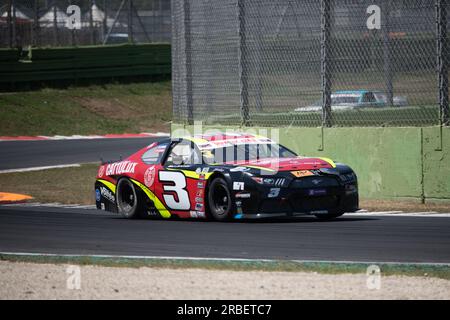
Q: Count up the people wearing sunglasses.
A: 0